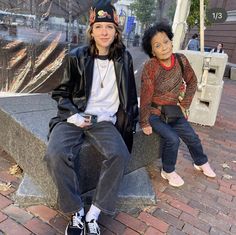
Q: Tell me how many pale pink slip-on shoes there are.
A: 2